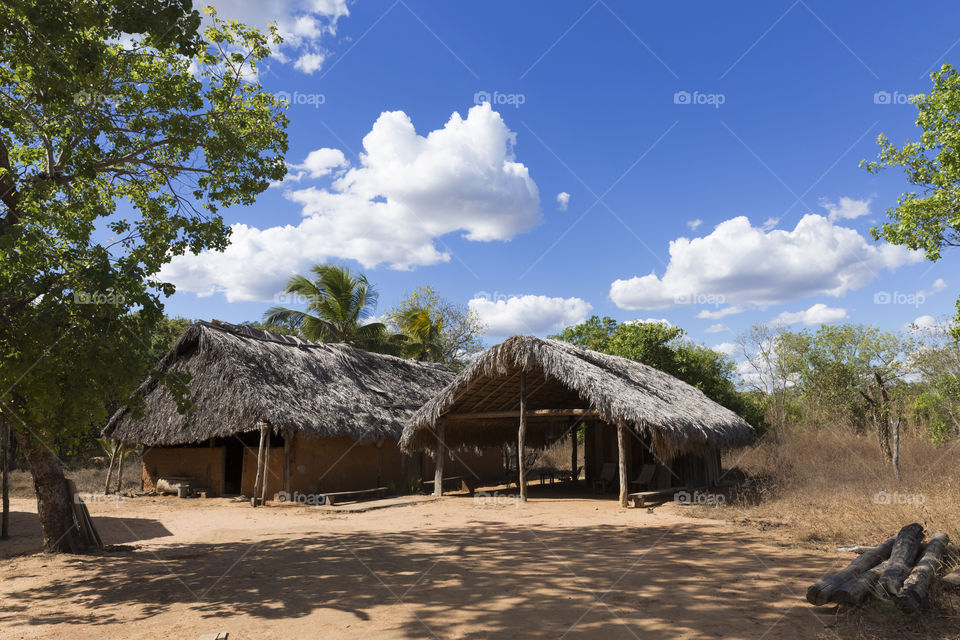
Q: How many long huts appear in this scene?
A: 2